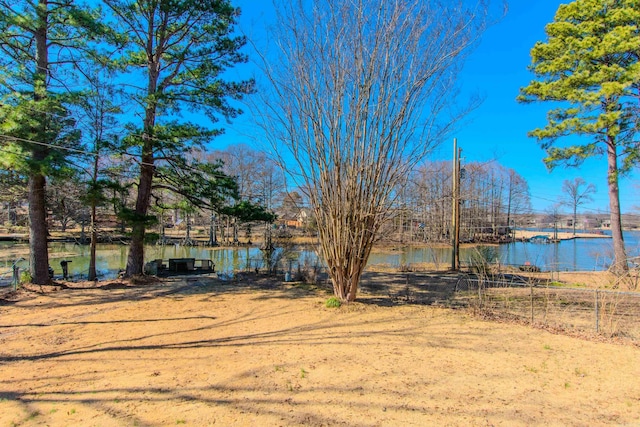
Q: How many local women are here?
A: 0